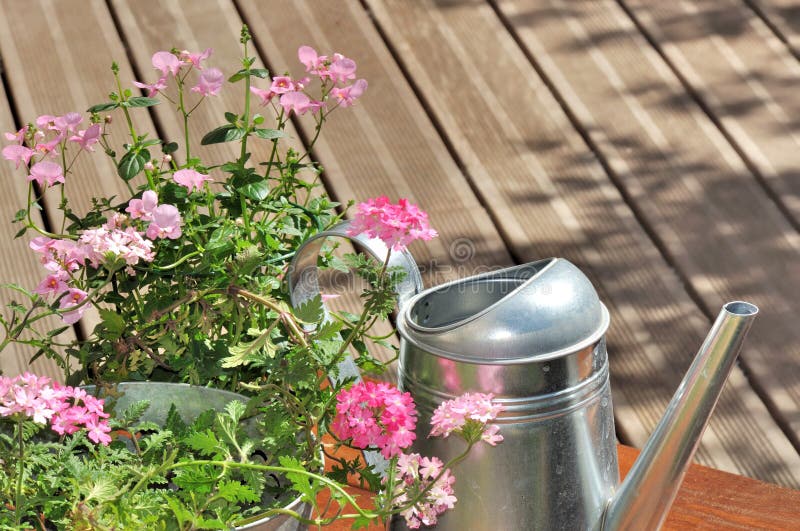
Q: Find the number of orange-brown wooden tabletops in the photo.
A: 1